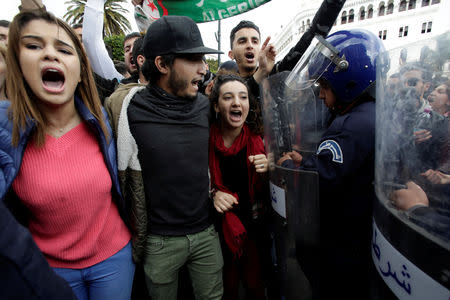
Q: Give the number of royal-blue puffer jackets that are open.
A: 1